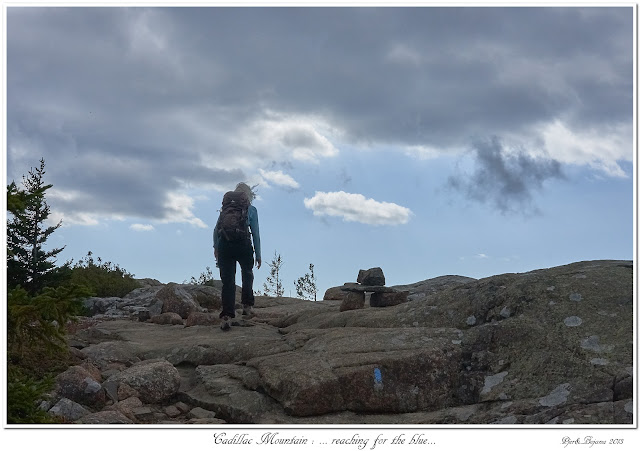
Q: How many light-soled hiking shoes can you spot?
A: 2